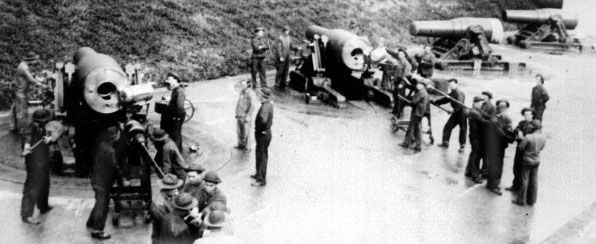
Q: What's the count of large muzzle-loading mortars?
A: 4